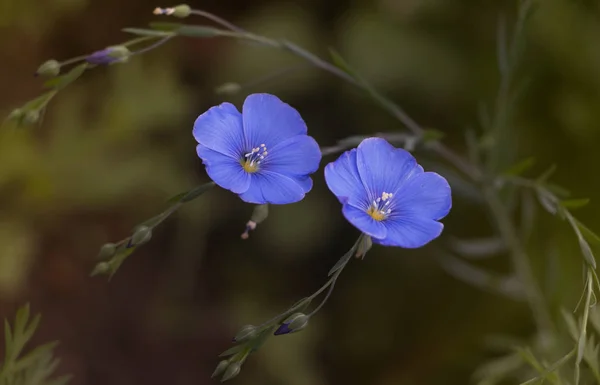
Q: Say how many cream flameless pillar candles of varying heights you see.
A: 0